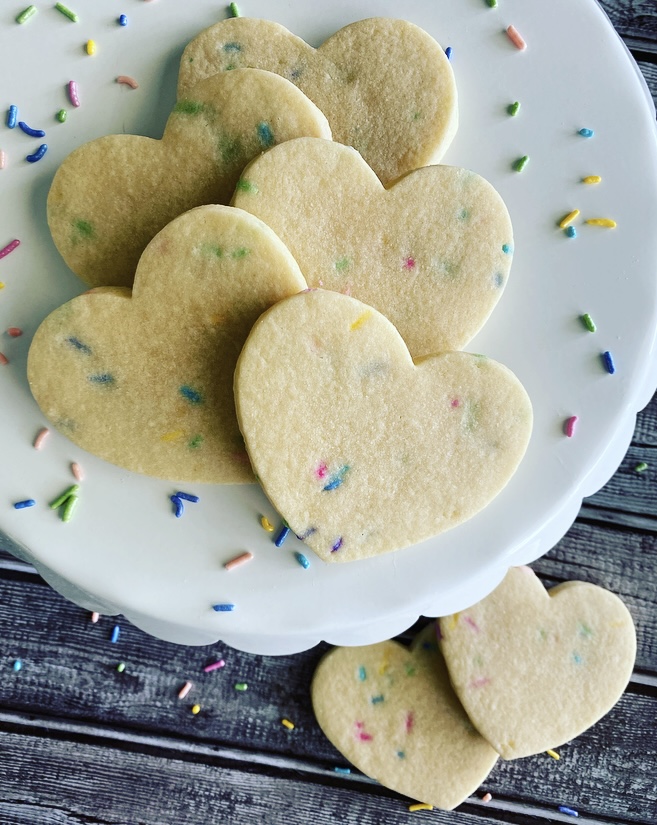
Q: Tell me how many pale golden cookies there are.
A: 7